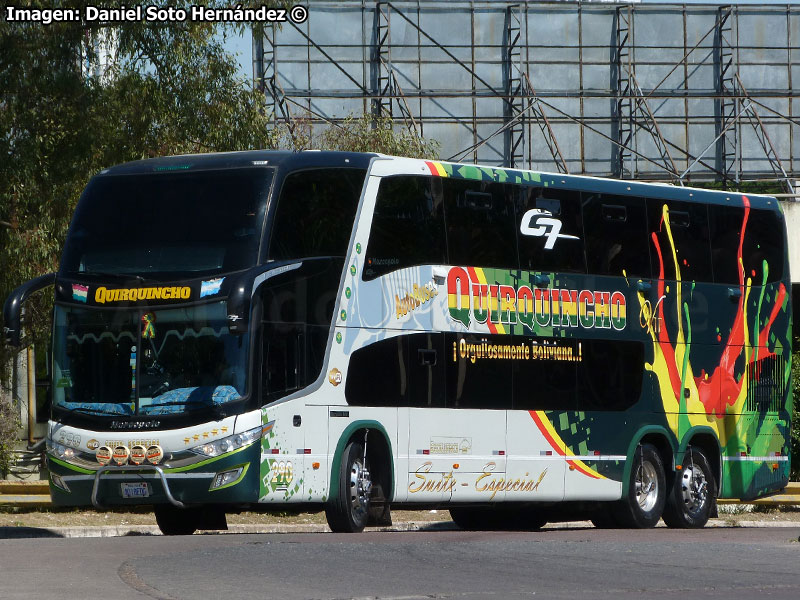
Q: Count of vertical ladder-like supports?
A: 5